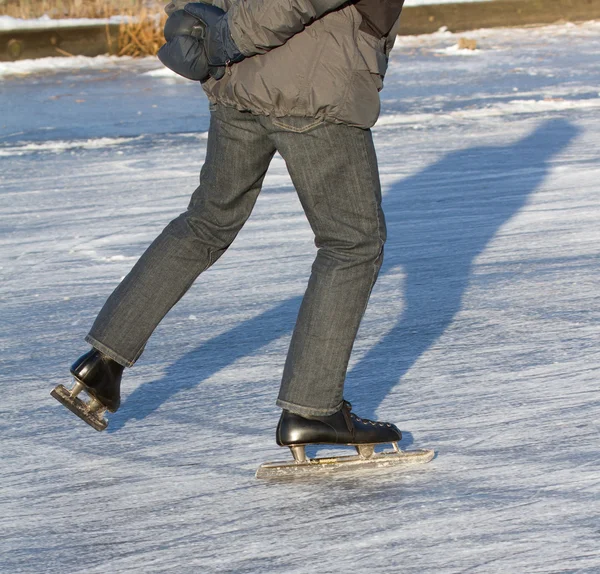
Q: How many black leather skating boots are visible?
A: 2